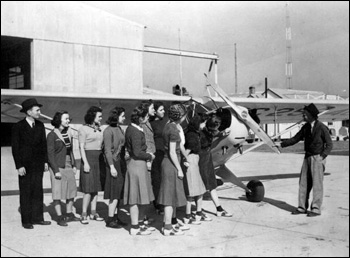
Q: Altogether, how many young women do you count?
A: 9